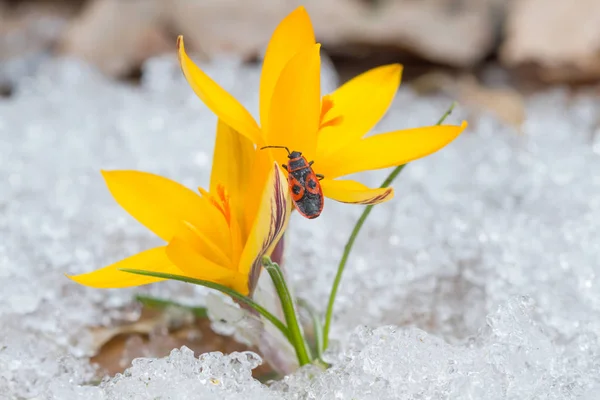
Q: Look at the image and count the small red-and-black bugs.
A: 1